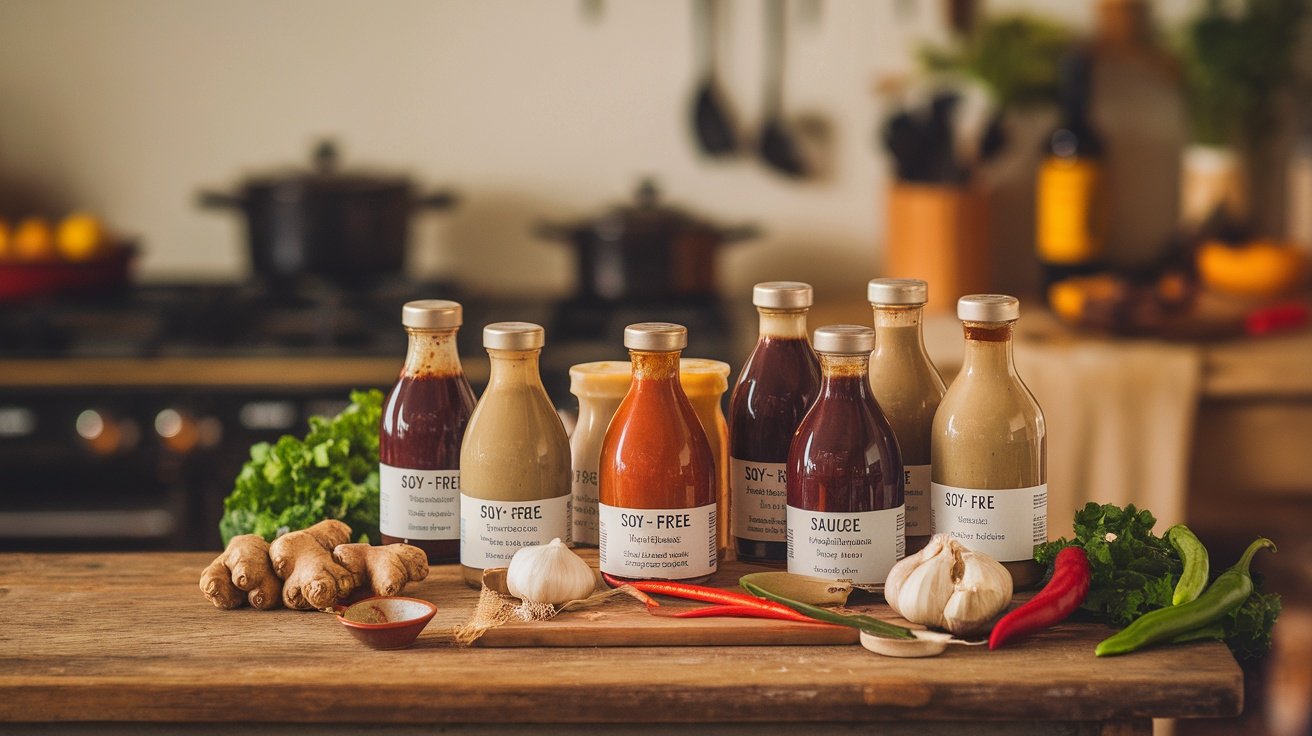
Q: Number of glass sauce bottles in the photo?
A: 7